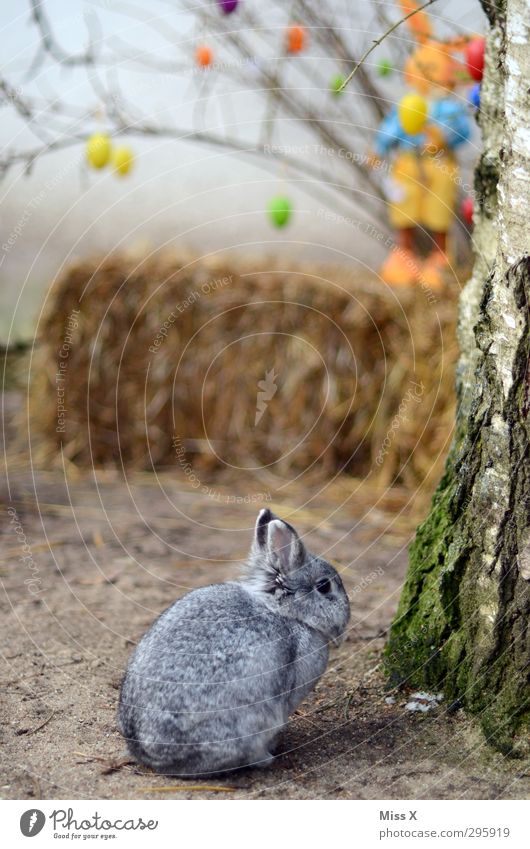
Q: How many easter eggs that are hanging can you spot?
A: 12